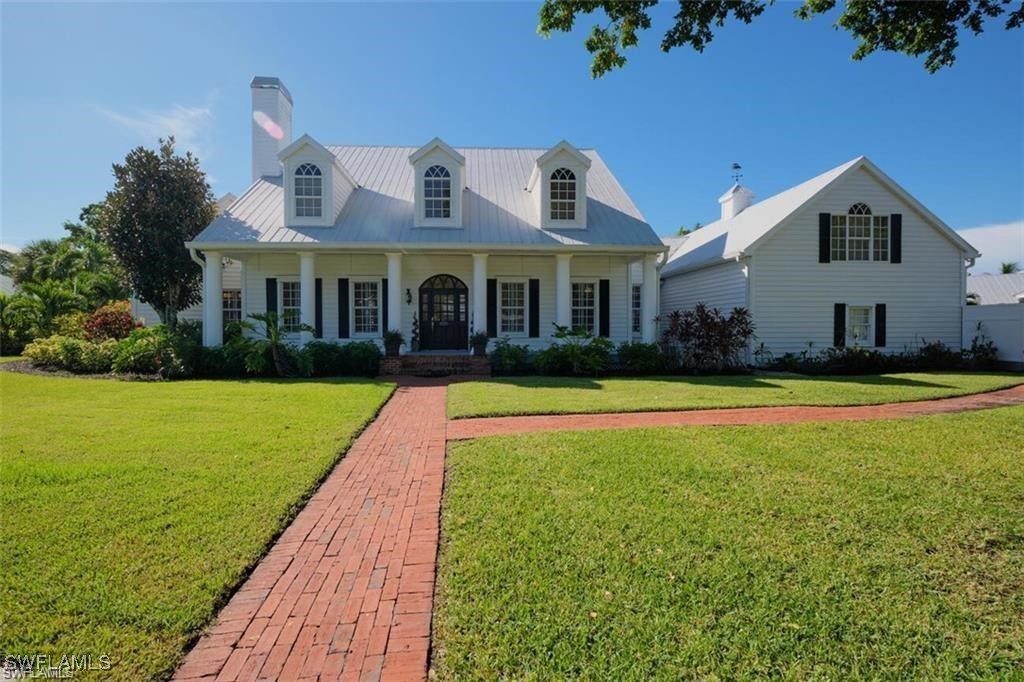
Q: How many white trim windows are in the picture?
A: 11